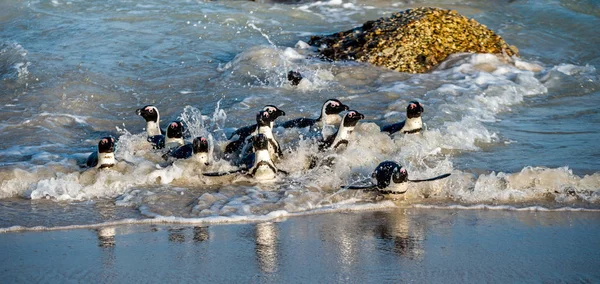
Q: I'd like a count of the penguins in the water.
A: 12